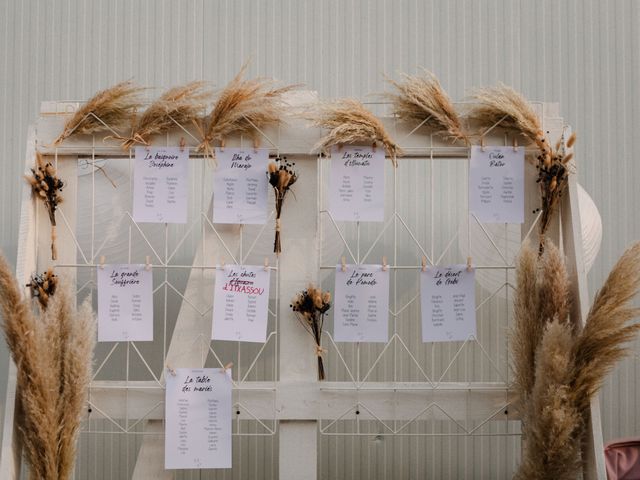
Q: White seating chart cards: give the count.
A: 9